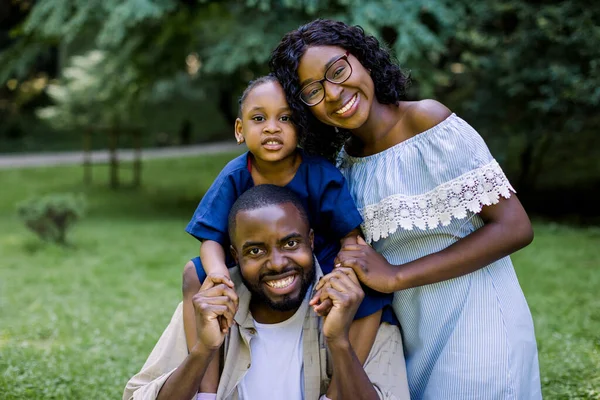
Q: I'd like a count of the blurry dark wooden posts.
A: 3